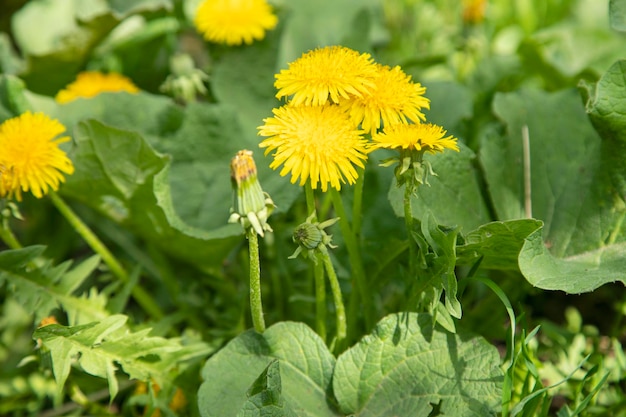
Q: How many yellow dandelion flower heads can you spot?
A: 7